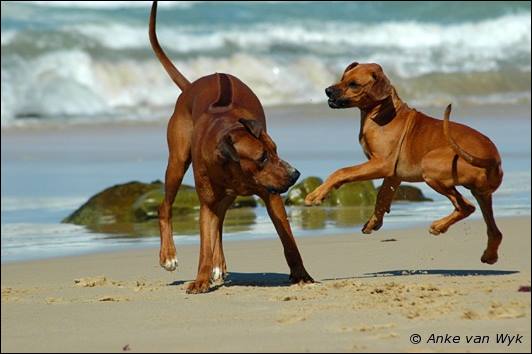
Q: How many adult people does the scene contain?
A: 0